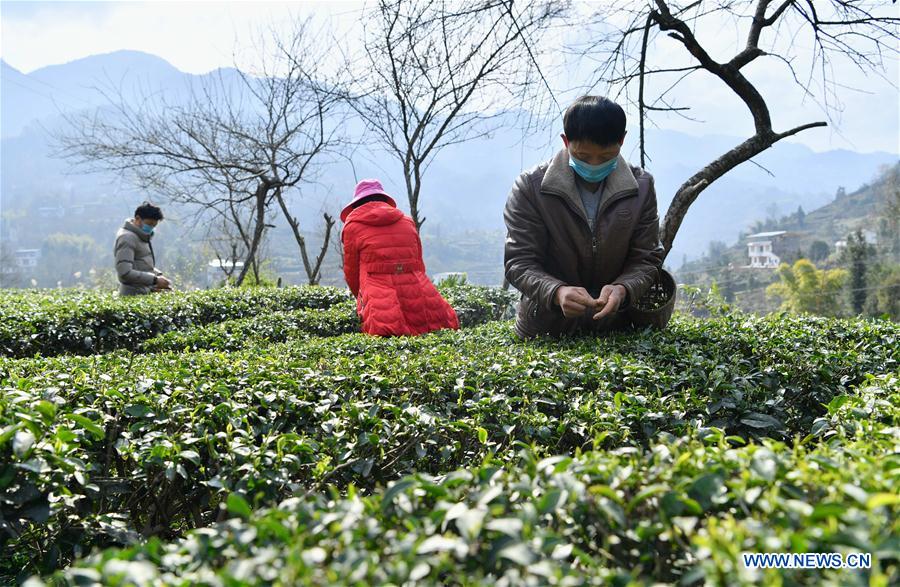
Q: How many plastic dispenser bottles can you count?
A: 0